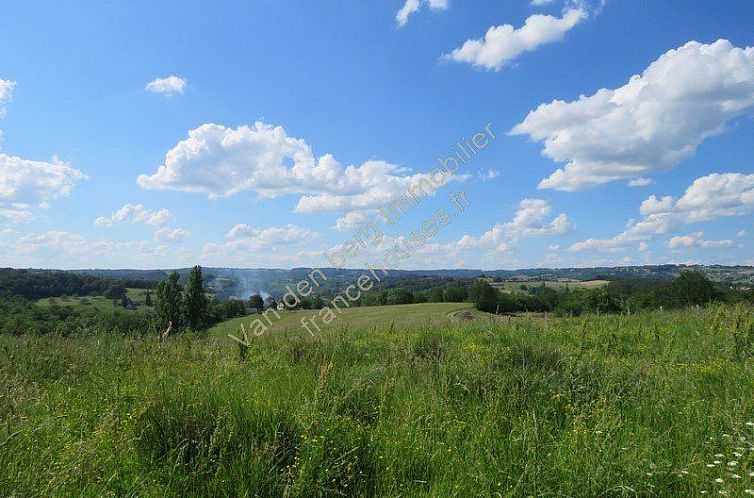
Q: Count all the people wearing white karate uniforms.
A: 0